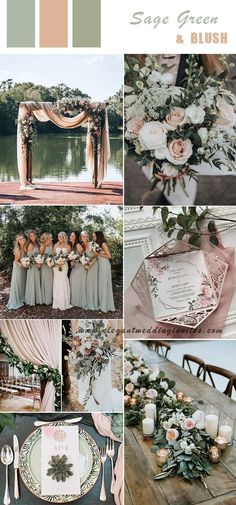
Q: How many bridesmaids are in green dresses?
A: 6